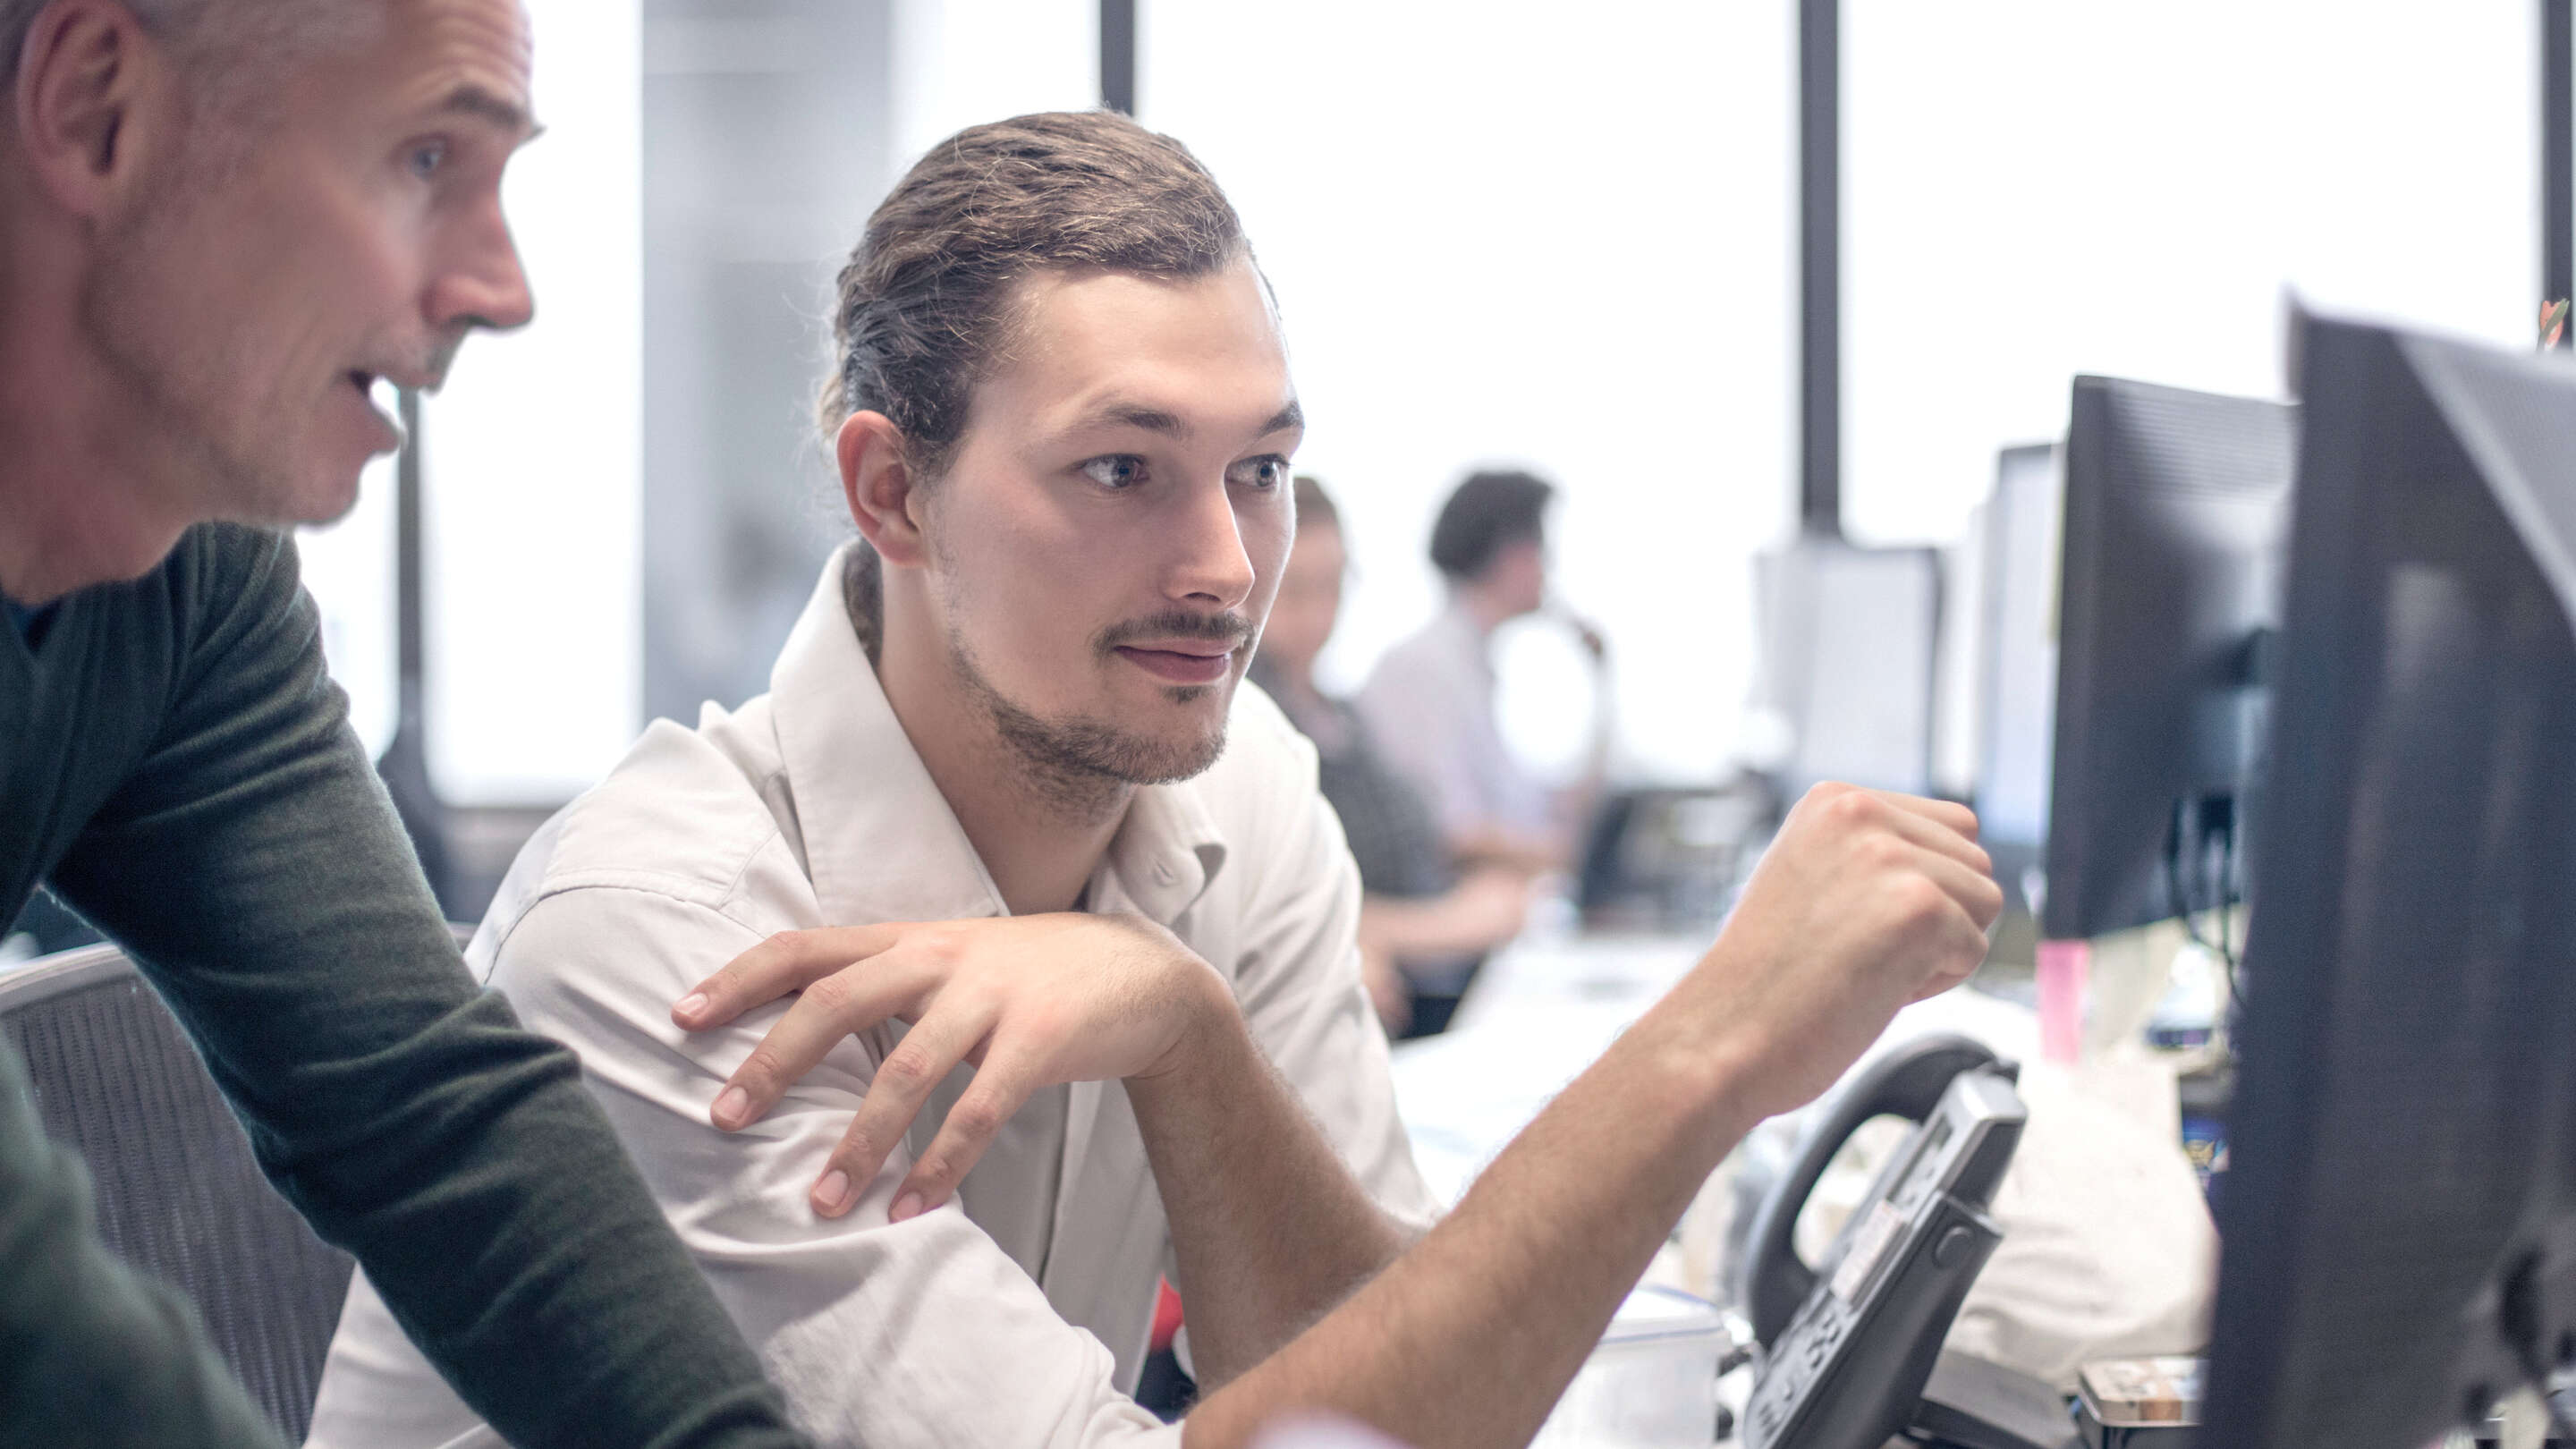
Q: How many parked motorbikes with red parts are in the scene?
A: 0